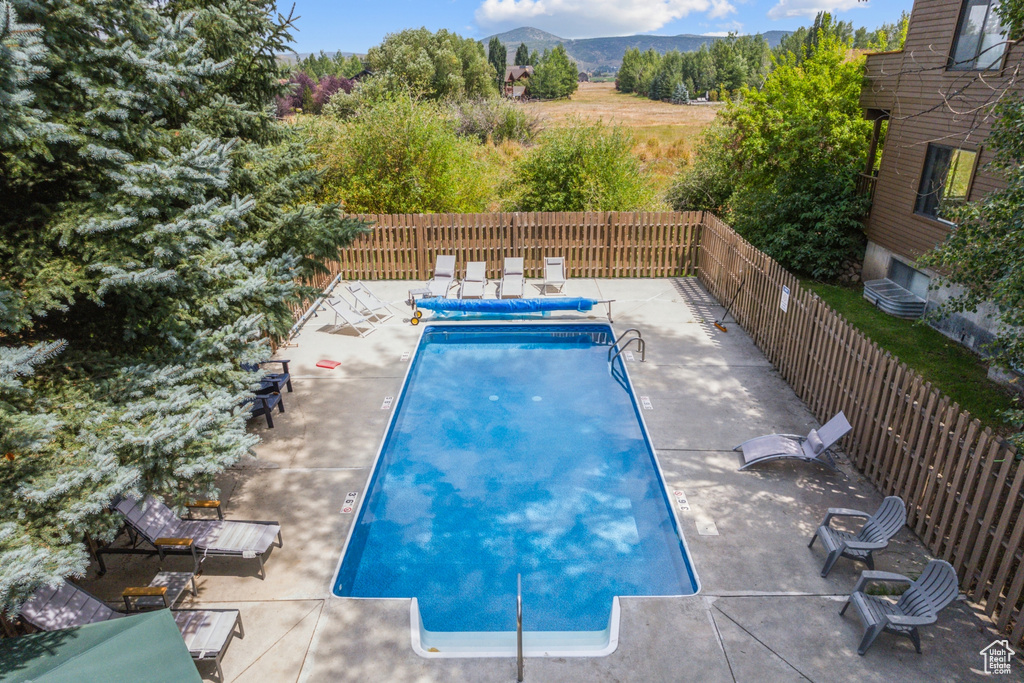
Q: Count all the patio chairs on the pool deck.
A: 13